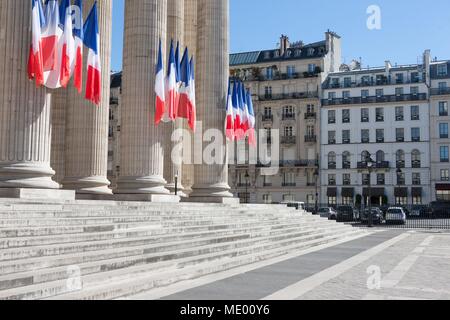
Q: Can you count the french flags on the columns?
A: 15